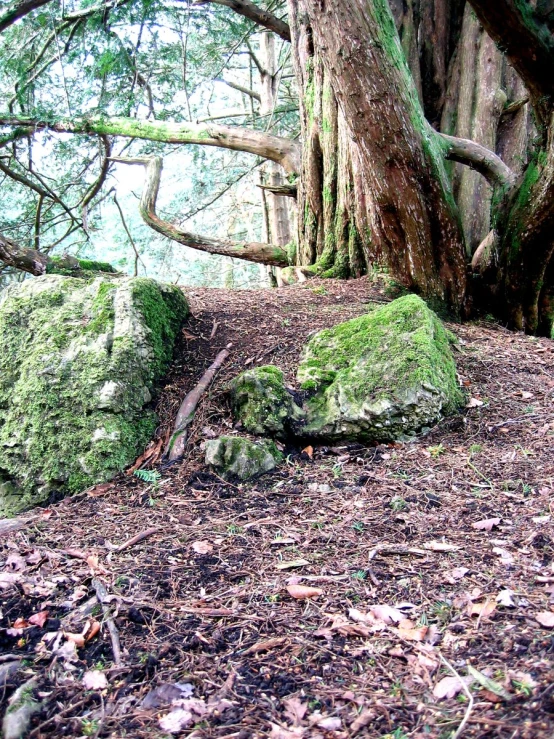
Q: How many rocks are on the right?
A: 3